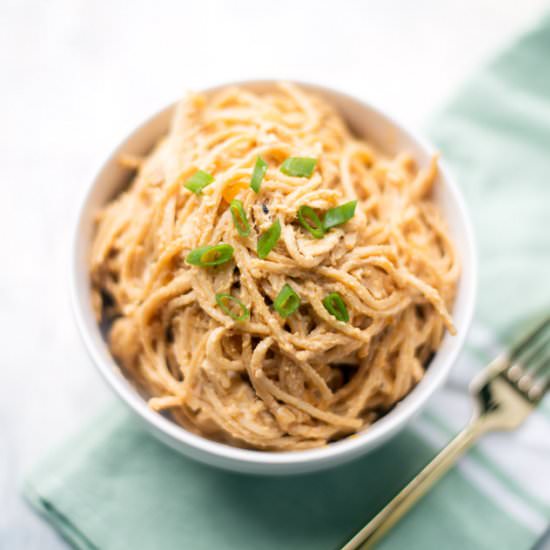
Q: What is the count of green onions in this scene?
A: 11